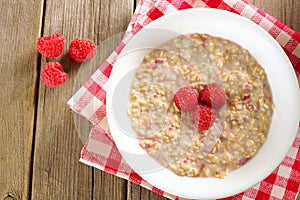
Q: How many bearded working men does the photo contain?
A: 0